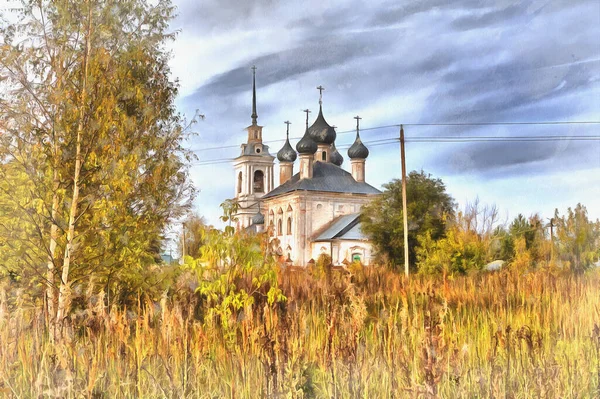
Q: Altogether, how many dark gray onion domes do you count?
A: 5